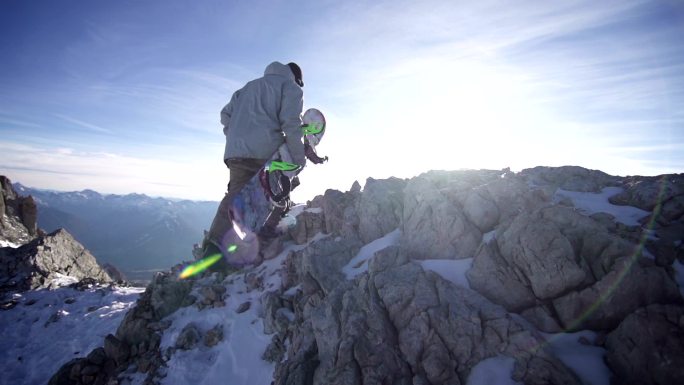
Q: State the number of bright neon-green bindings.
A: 2